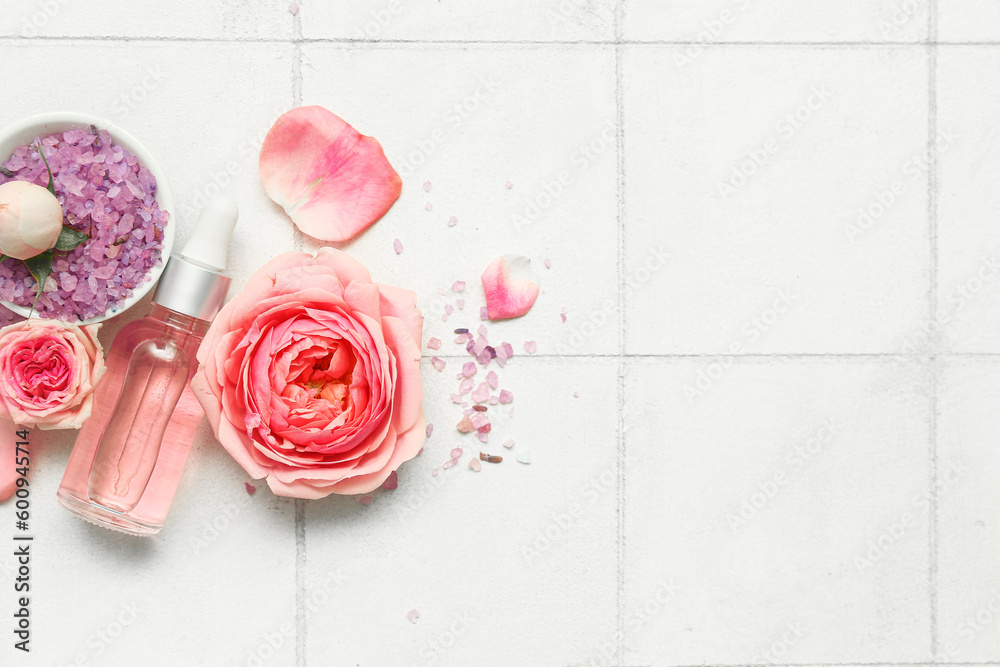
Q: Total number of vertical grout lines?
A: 3